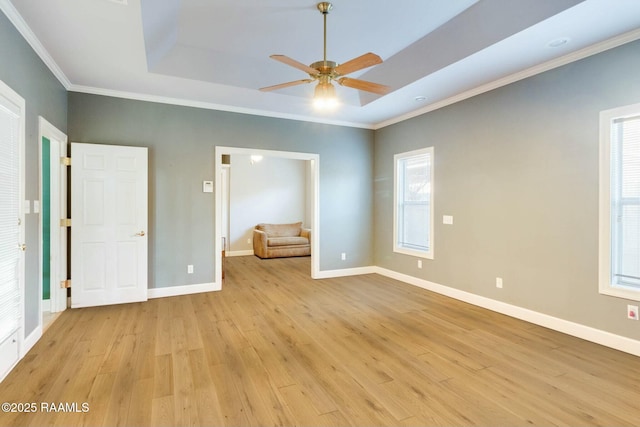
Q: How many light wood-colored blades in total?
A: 4